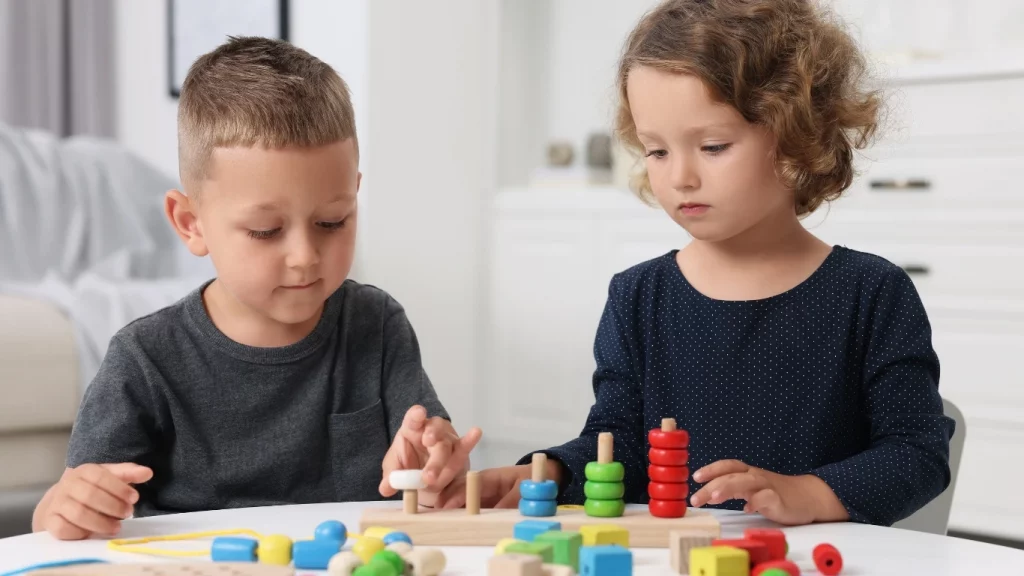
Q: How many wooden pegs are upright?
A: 5